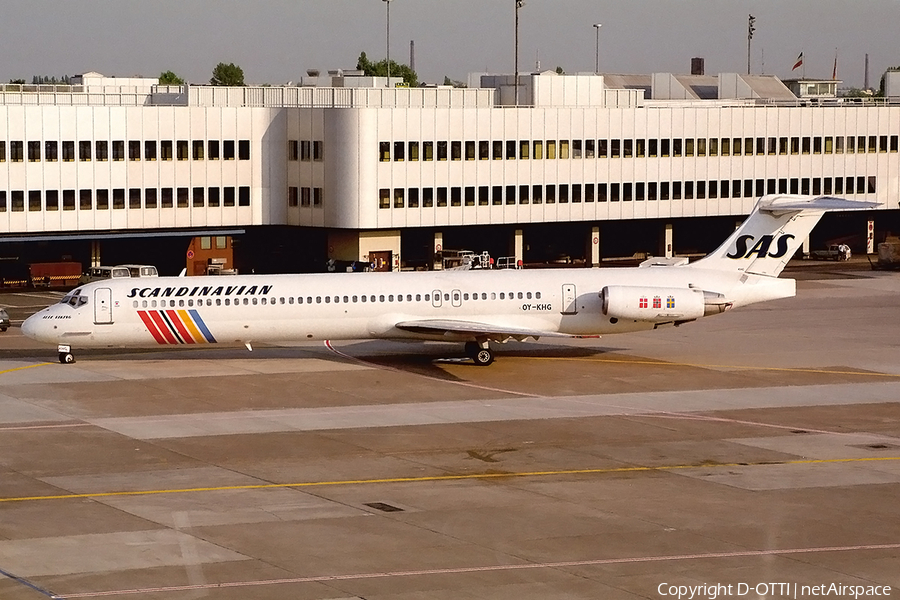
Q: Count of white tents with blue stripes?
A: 0